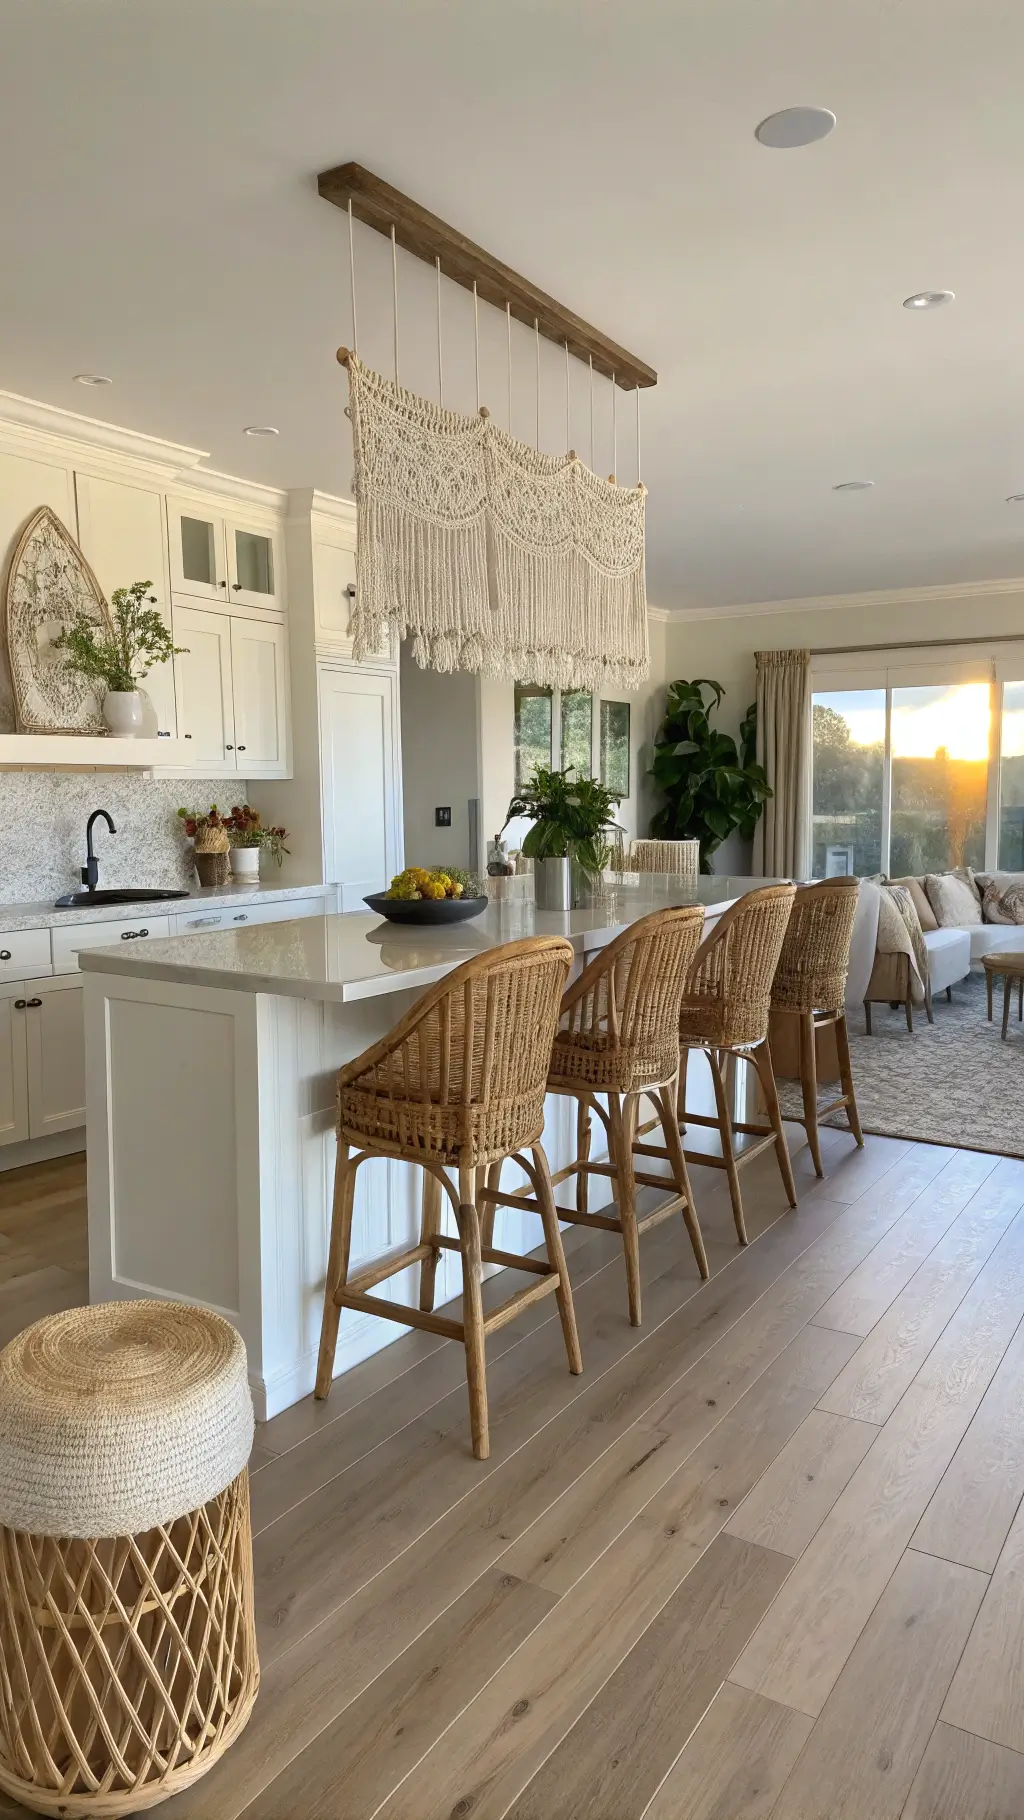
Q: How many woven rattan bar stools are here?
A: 4